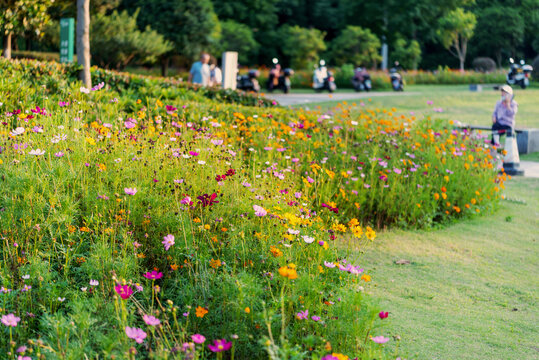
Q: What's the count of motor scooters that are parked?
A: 6